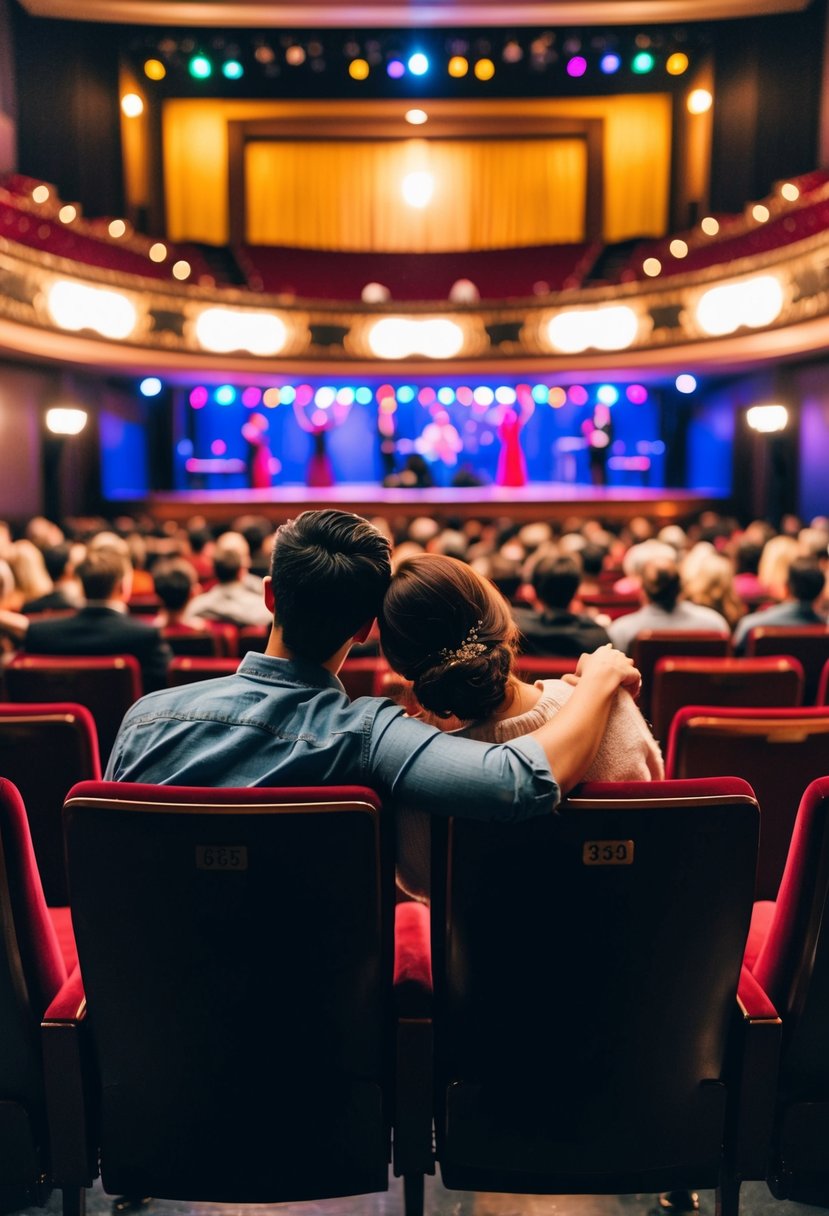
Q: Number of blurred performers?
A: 6